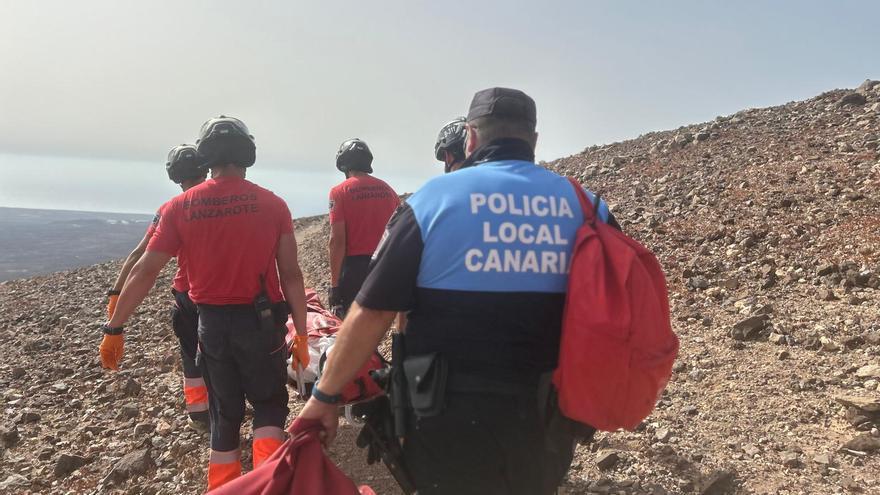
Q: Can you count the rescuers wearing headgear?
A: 5